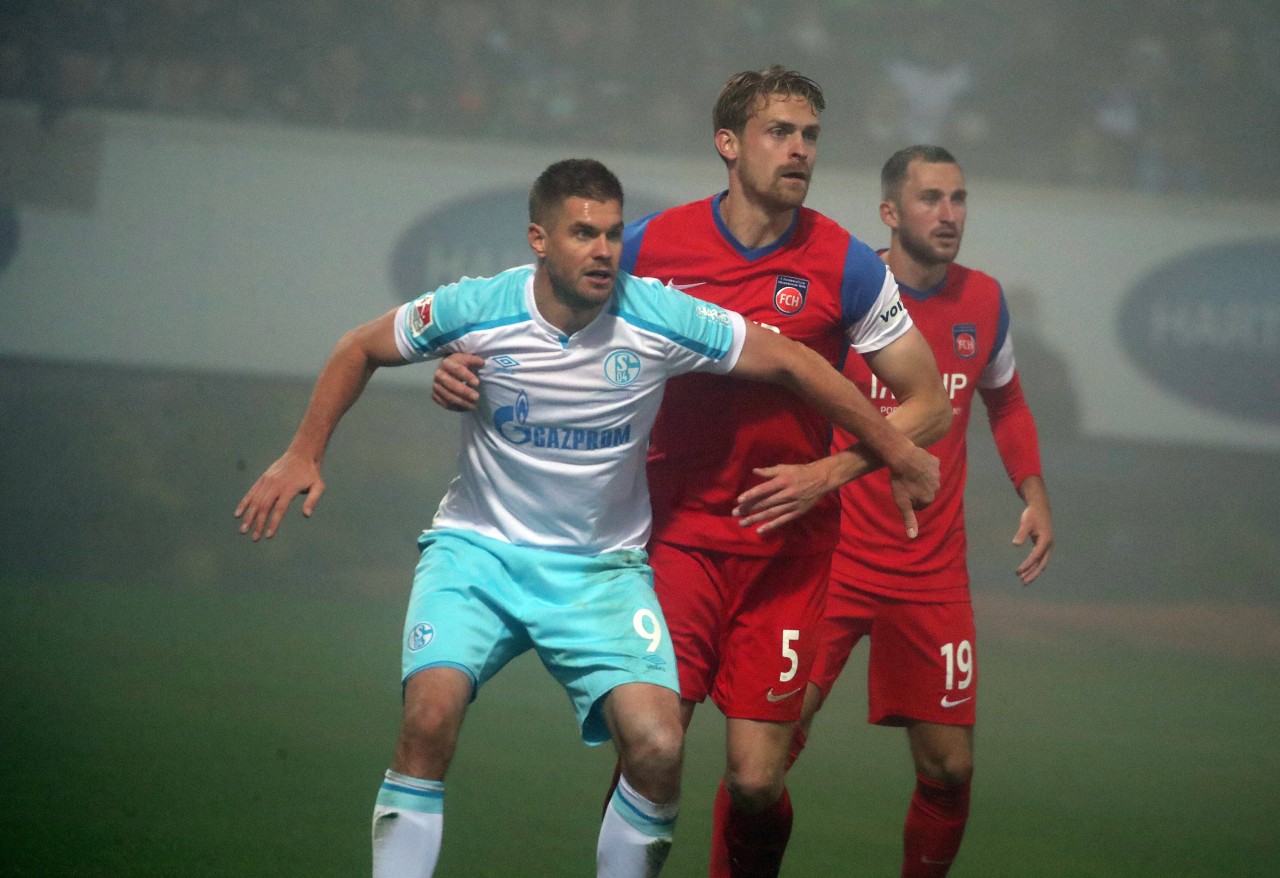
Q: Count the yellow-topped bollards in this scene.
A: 0